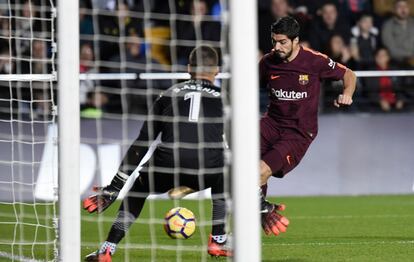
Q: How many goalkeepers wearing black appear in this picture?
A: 1